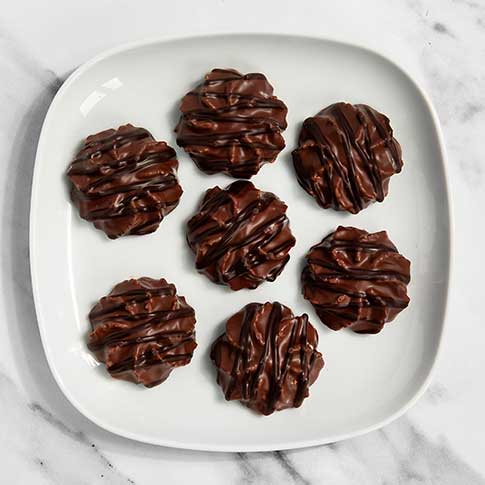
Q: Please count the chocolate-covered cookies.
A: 7